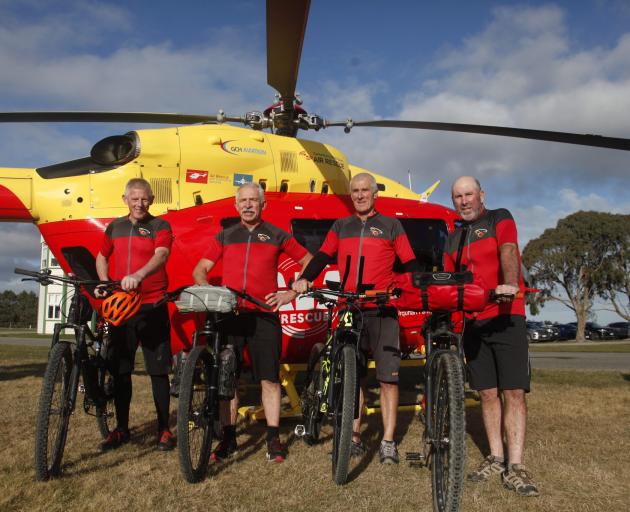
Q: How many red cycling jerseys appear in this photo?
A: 4